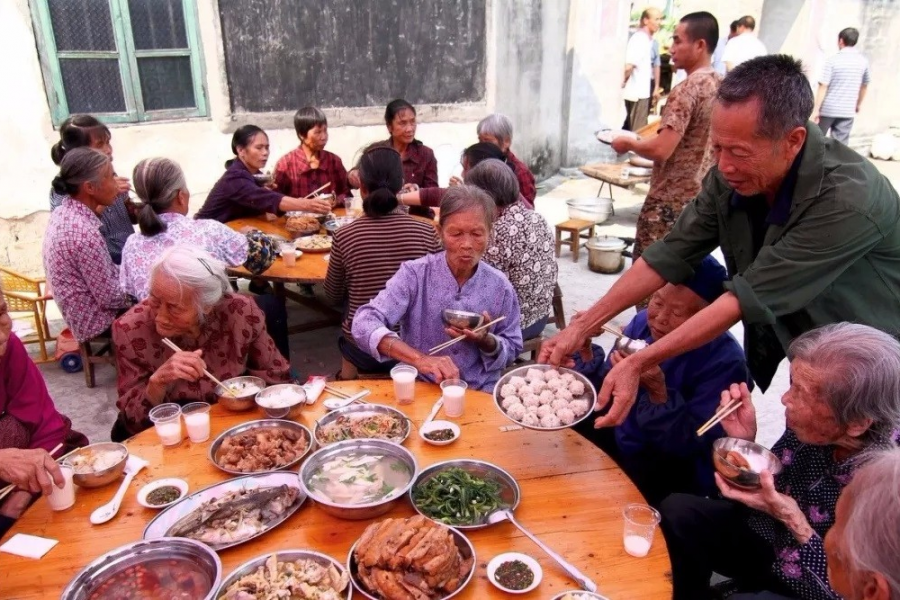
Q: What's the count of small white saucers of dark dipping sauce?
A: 3